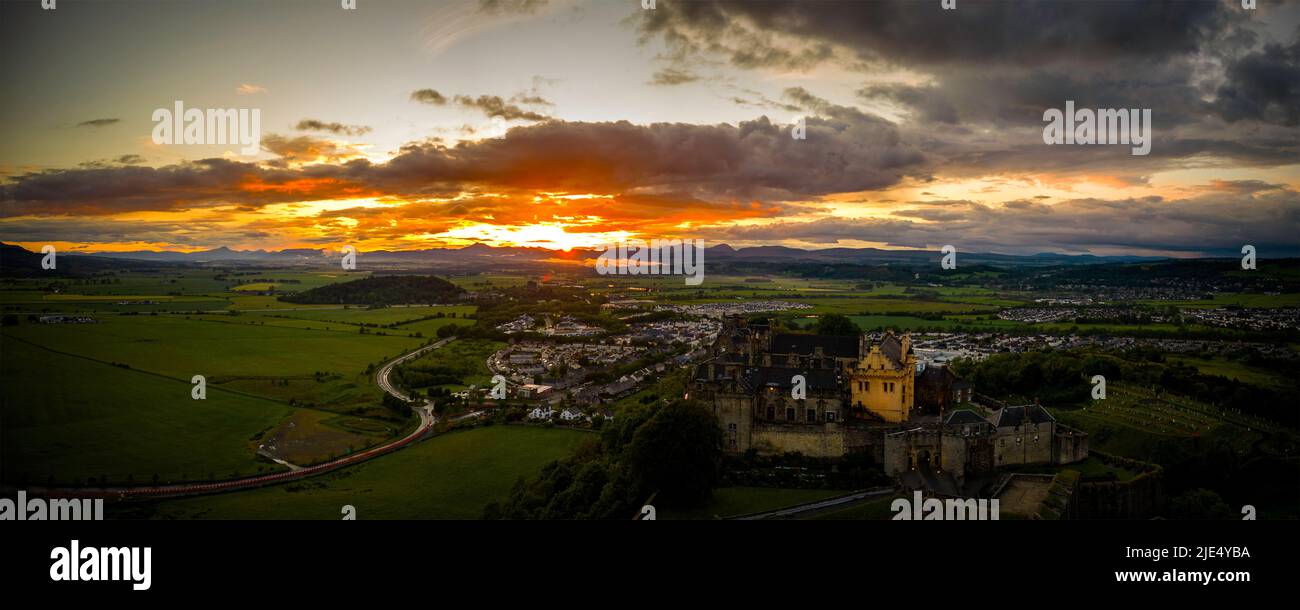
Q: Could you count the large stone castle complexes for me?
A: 1